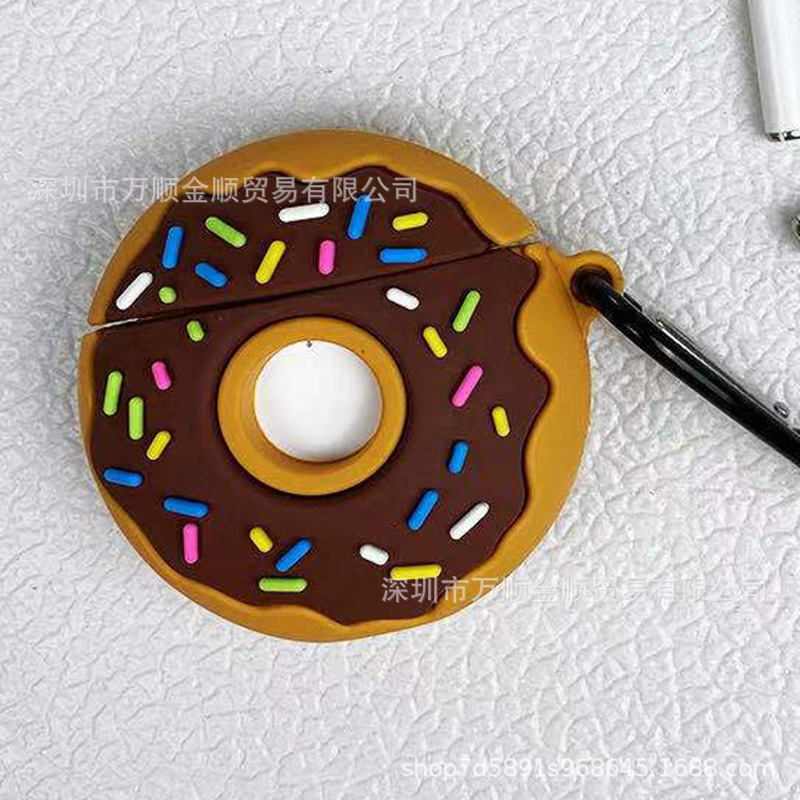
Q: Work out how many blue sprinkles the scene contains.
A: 9